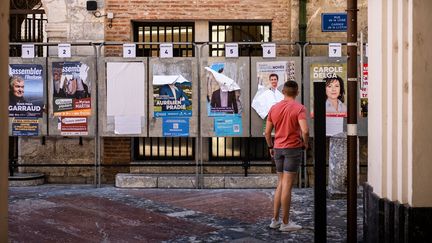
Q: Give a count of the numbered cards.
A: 7